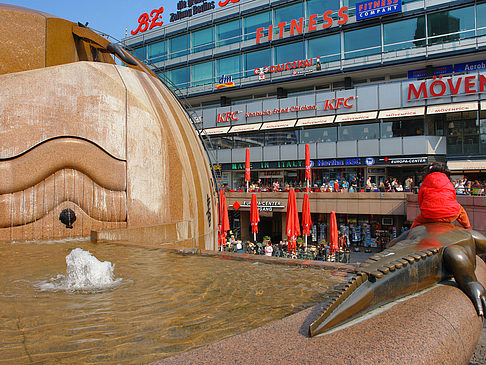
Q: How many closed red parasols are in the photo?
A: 7